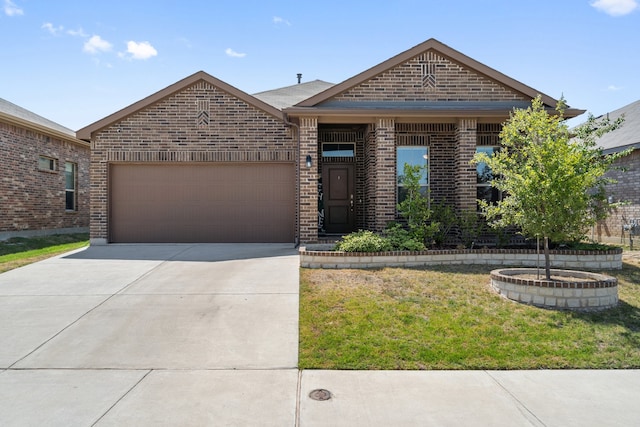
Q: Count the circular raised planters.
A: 1